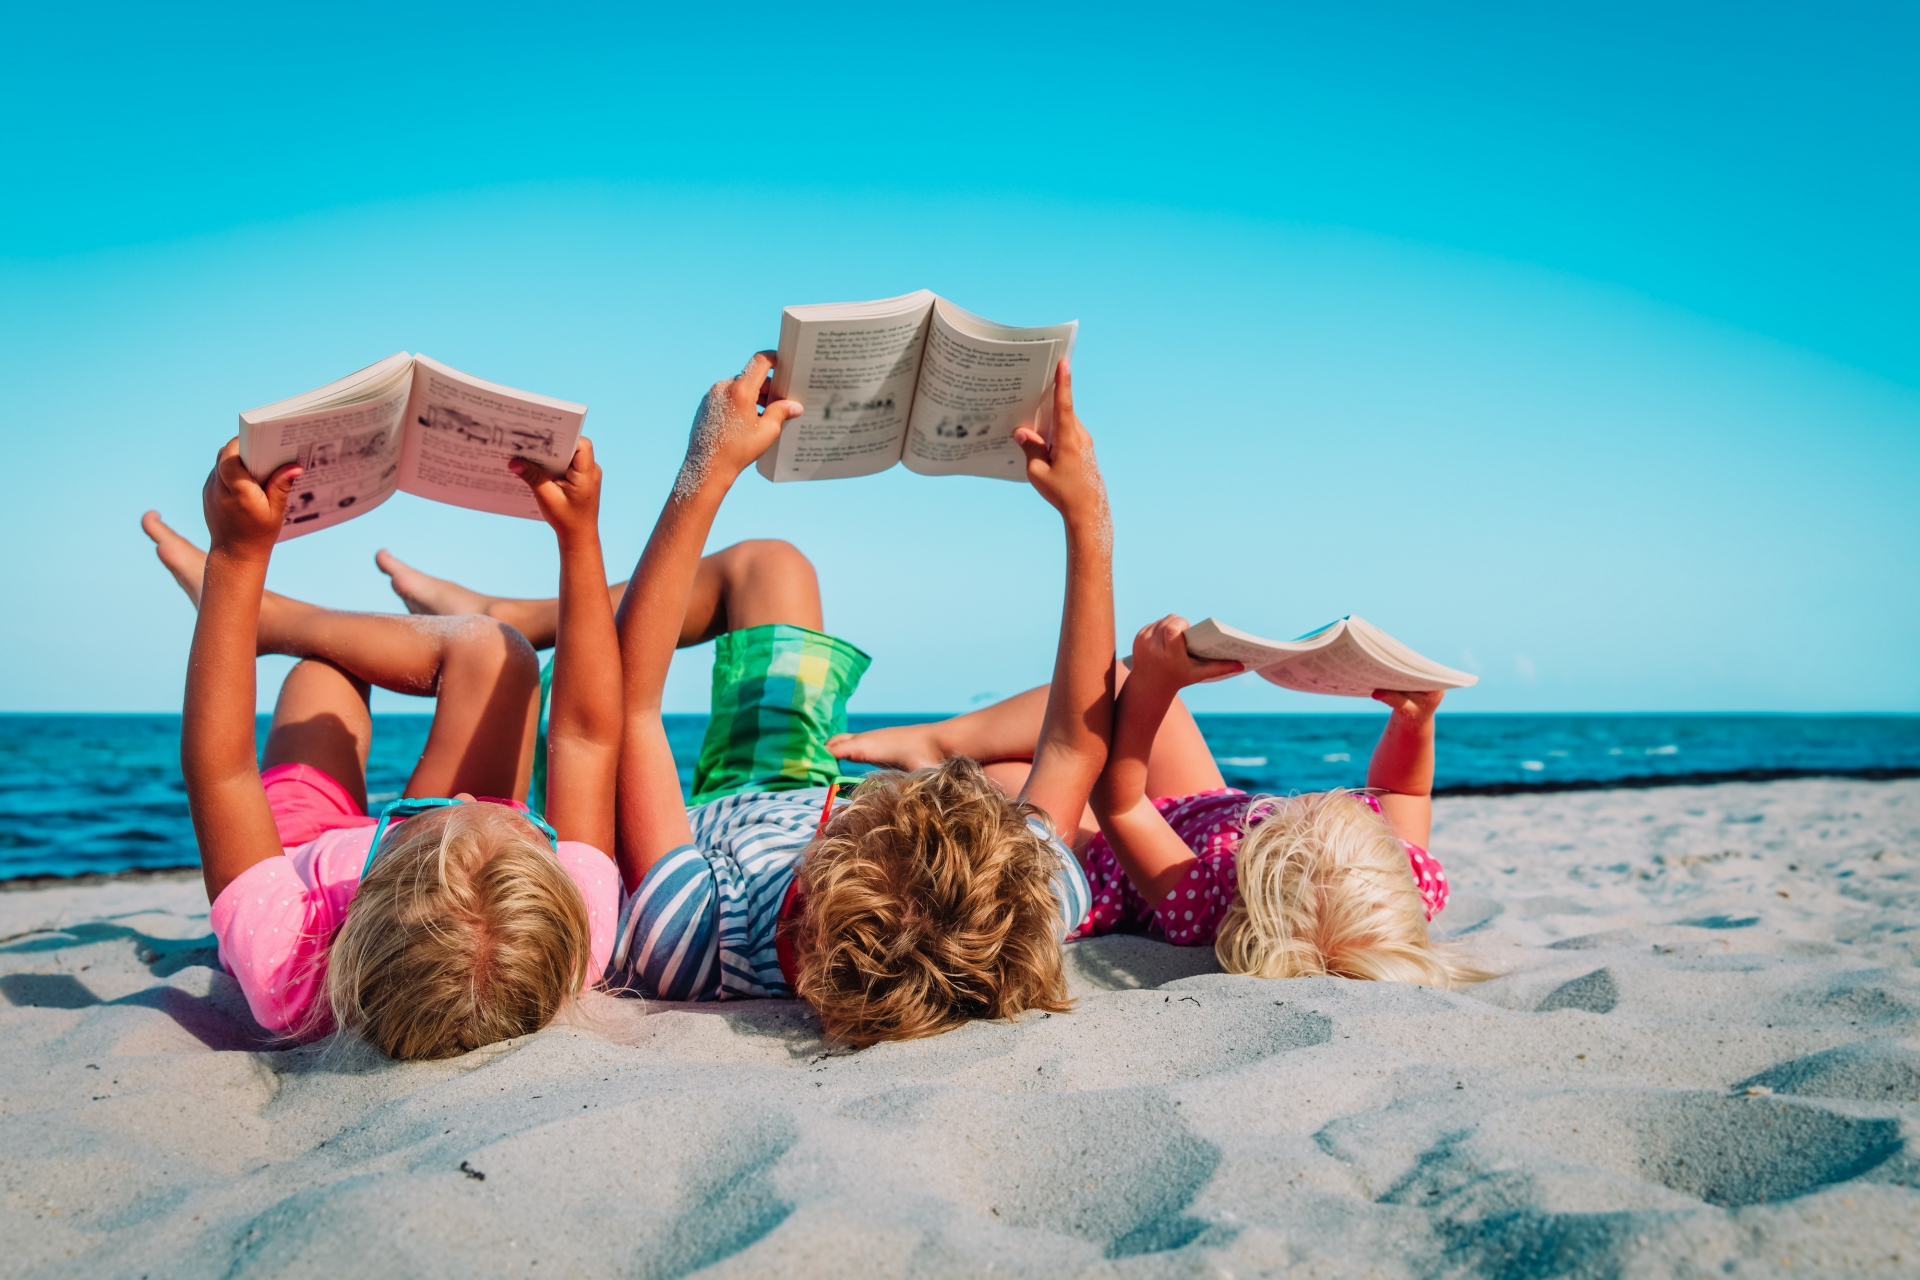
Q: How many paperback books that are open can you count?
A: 3